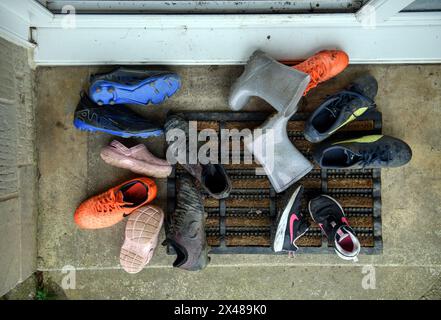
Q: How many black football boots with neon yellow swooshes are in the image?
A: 2